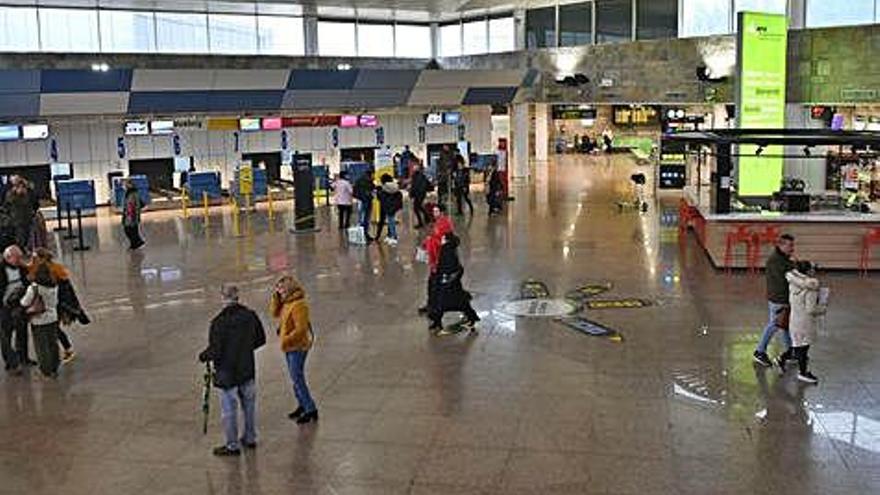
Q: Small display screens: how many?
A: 10